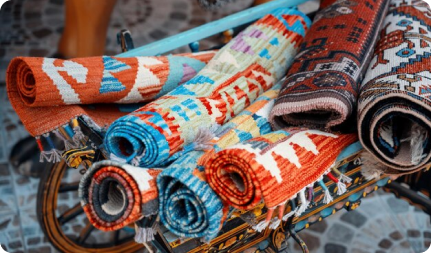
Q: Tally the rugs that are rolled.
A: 7